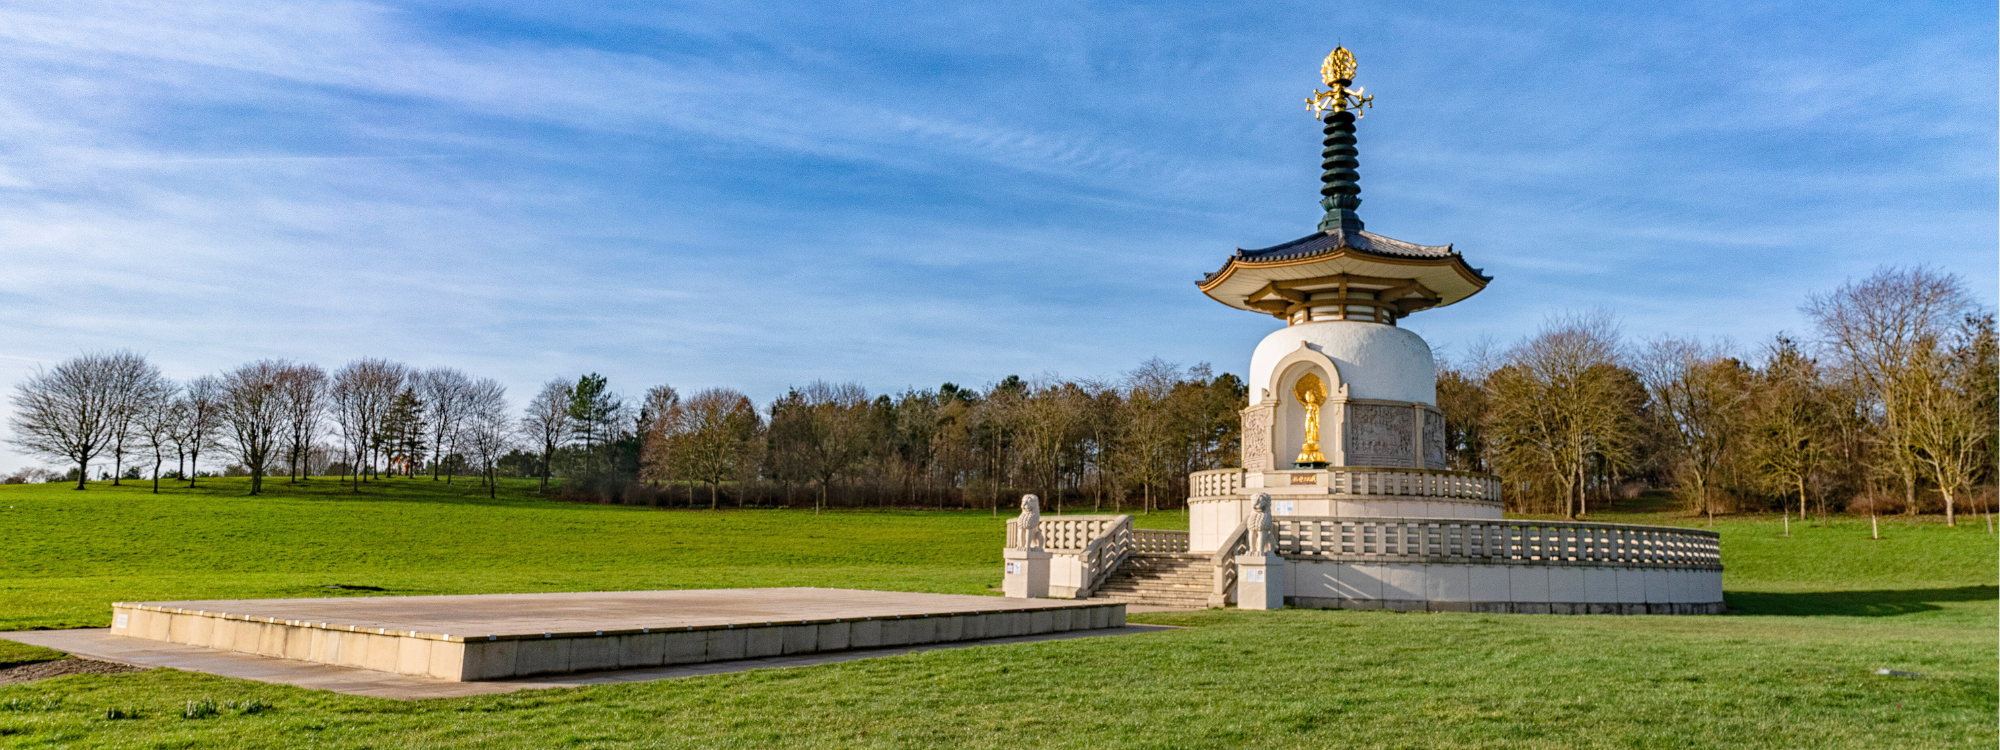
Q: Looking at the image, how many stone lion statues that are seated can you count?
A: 2